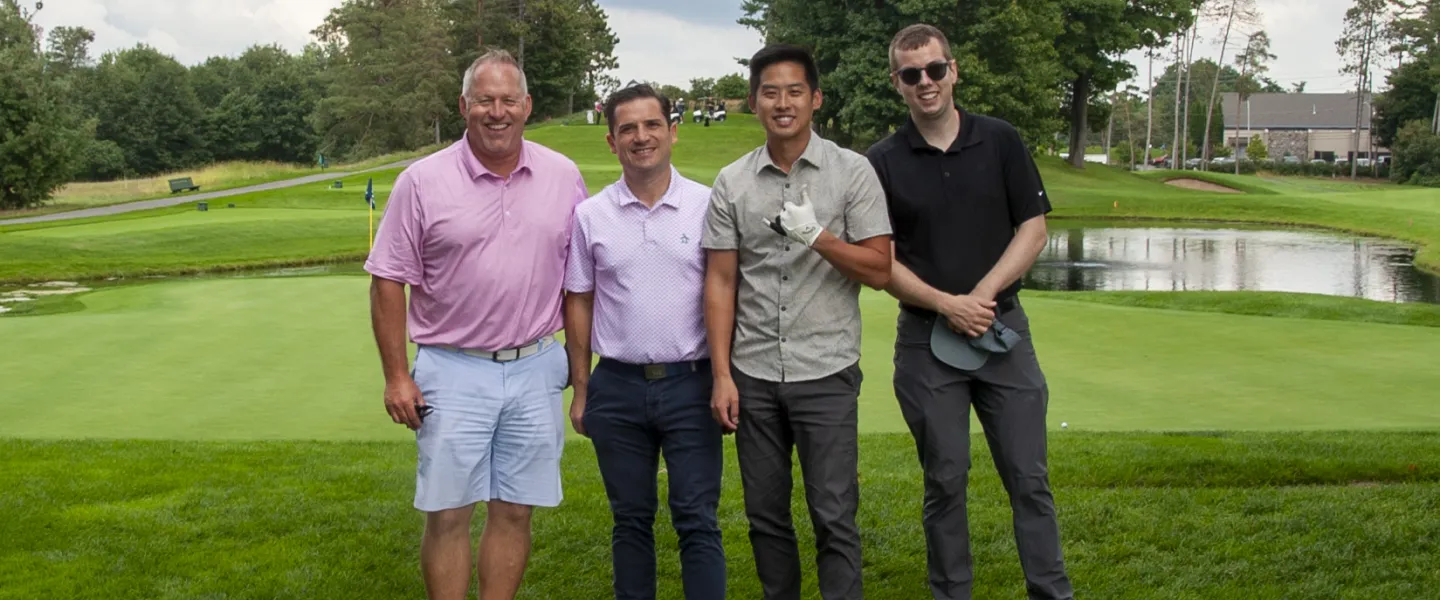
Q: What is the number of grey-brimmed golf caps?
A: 1